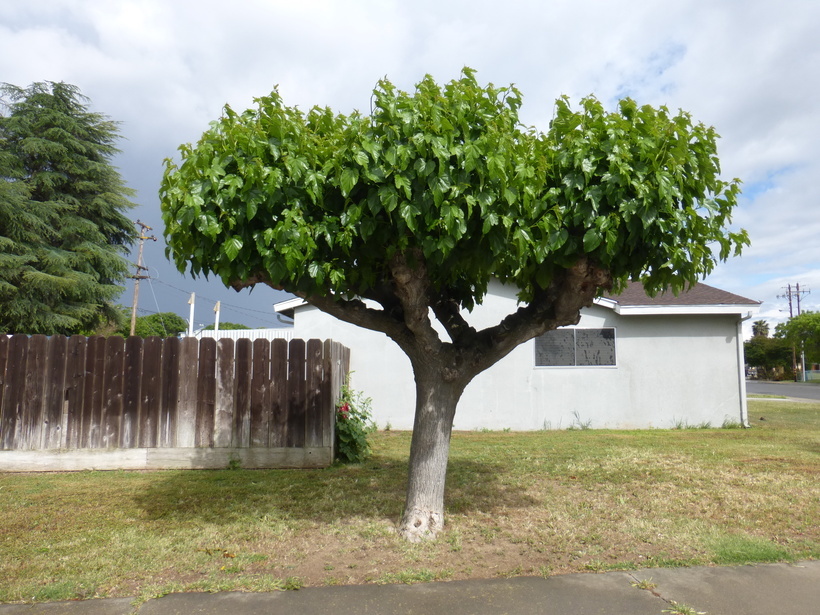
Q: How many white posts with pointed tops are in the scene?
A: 2